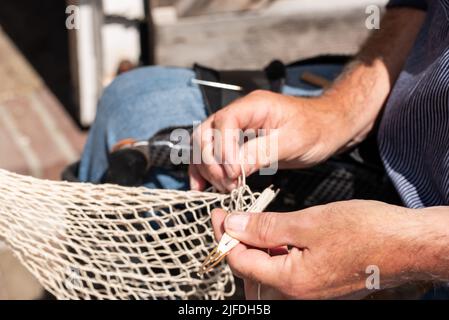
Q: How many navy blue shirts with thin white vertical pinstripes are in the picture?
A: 1